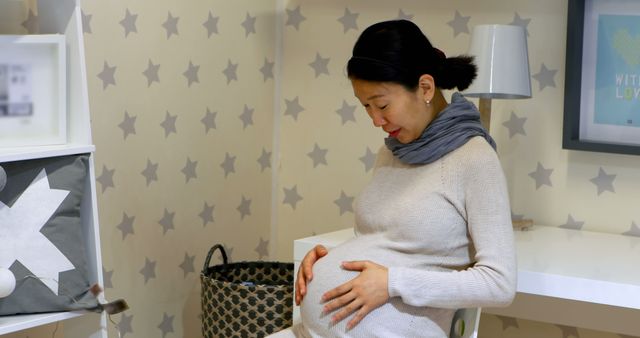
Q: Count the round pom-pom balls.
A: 2